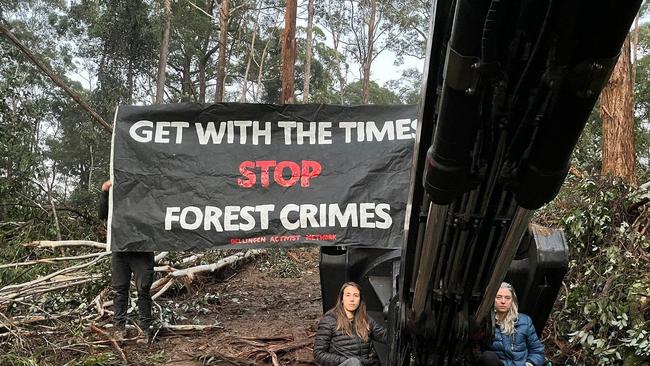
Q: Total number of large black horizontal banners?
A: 1